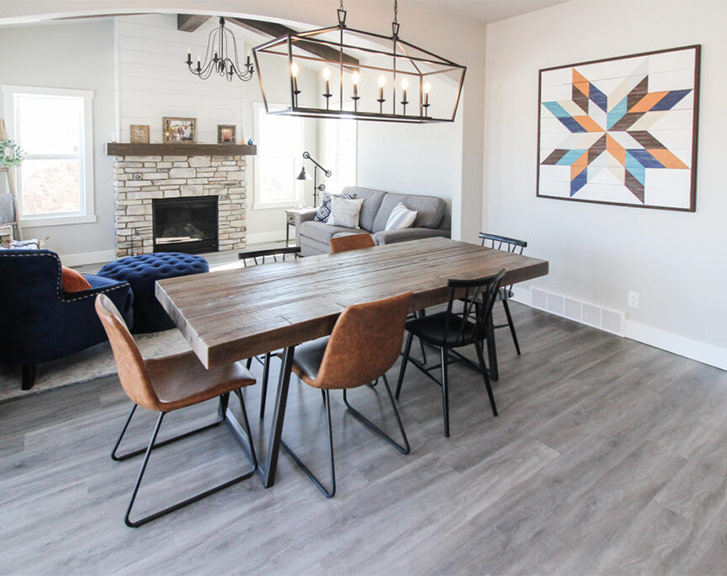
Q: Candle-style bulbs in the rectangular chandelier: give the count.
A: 6